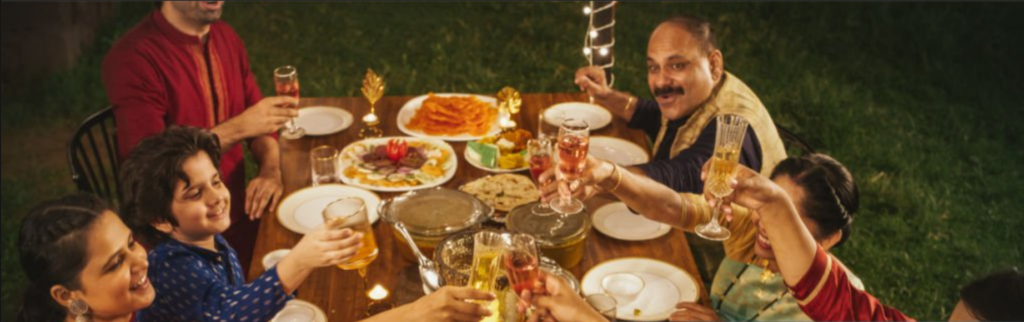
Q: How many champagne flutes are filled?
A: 6